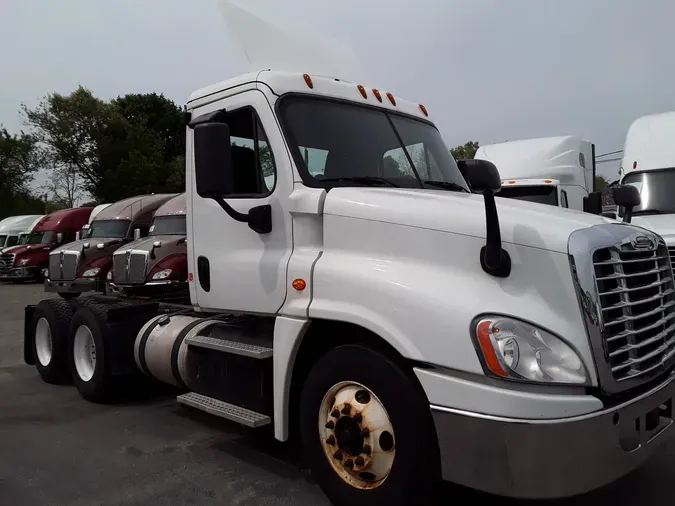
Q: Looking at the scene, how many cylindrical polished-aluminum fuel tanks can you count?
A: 1